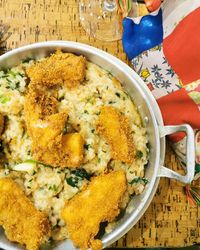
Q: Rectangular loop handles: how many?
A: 1